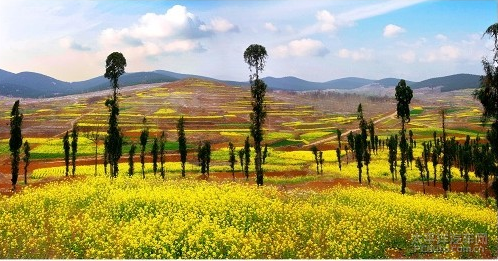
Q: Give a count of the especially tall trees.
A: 4